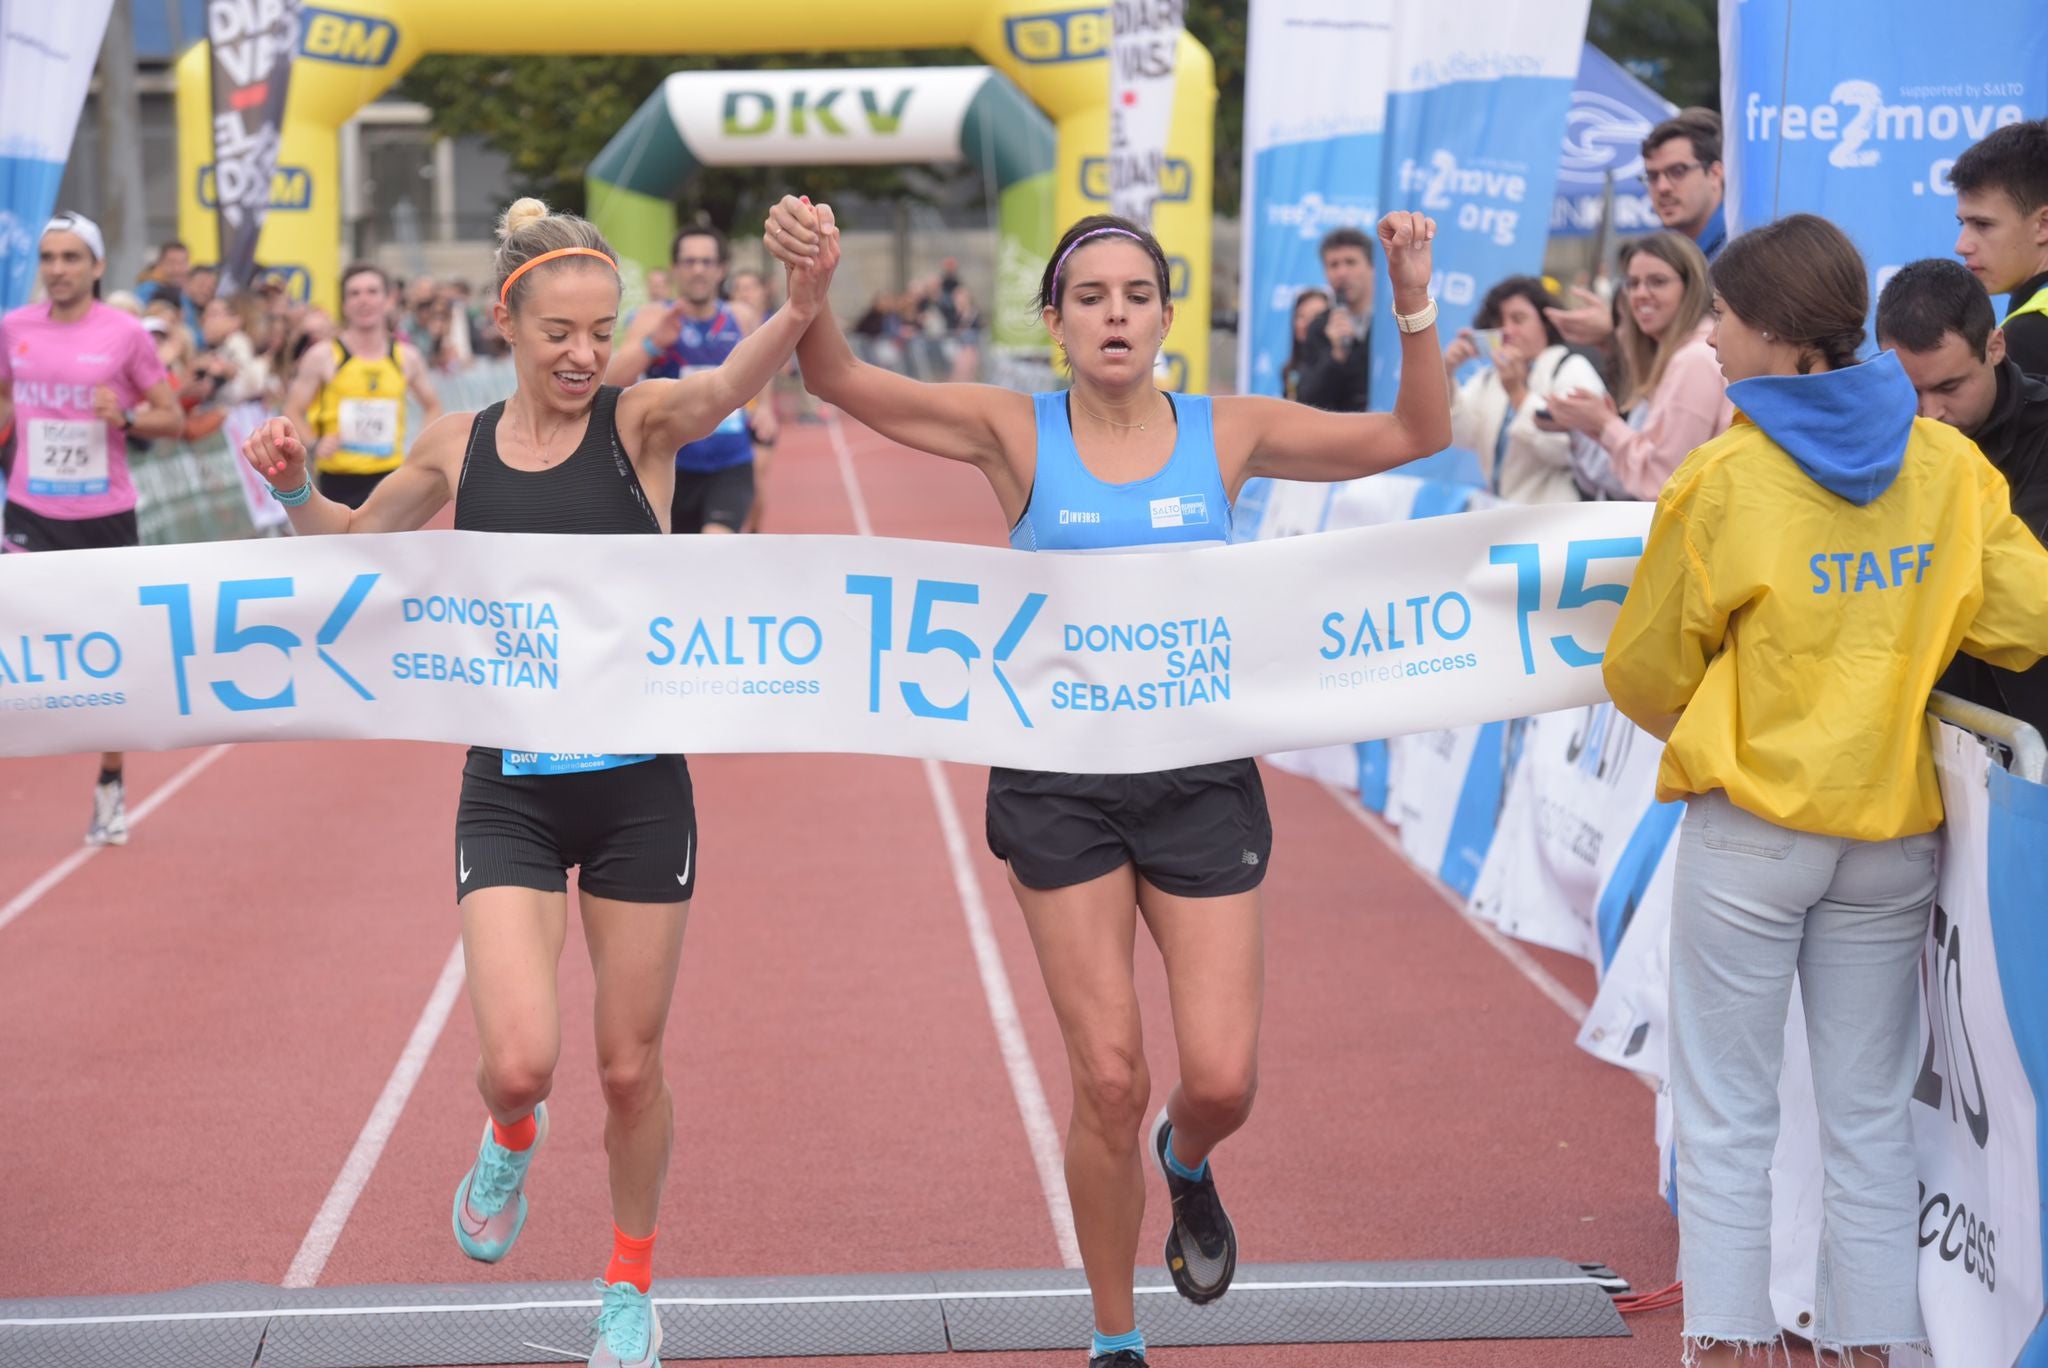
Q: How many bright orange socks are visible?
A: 2